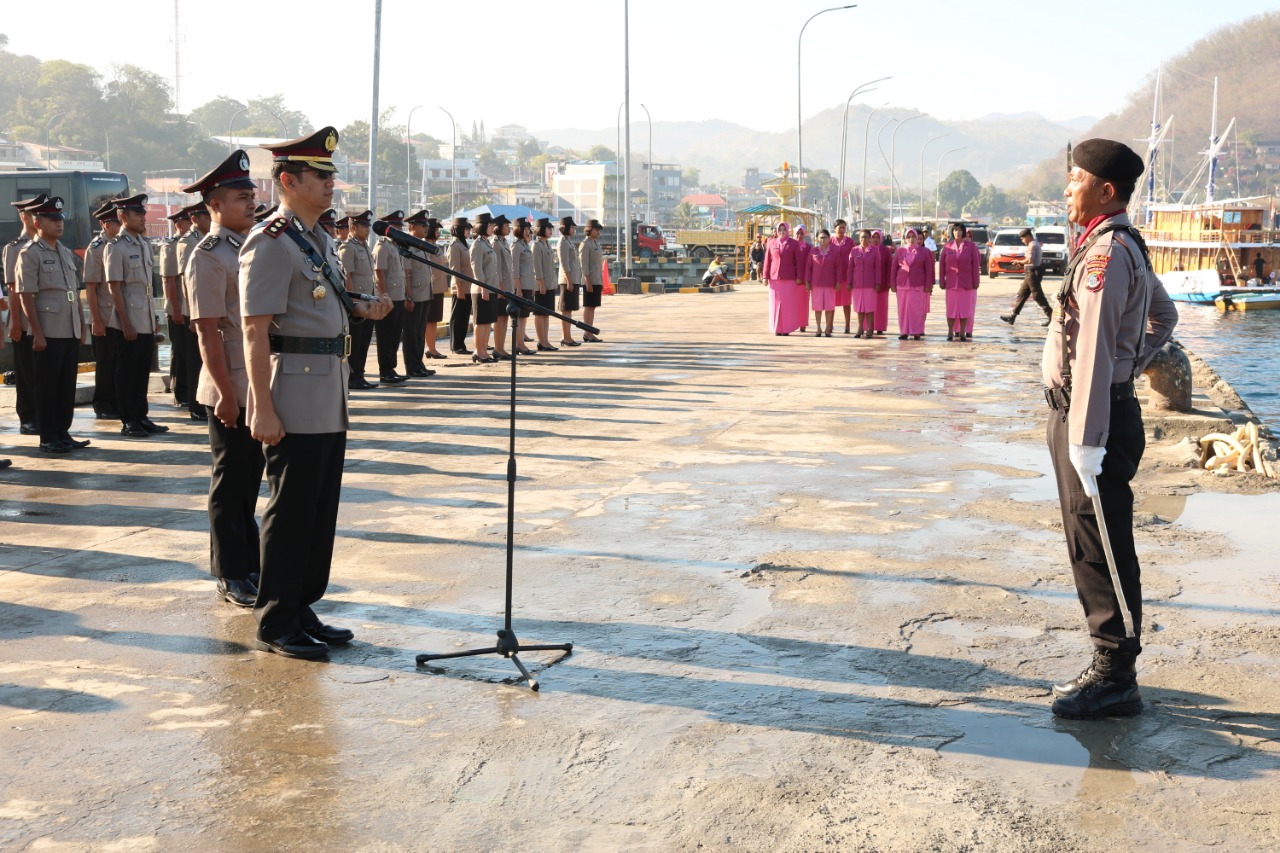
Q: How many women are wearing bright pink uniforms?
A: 10